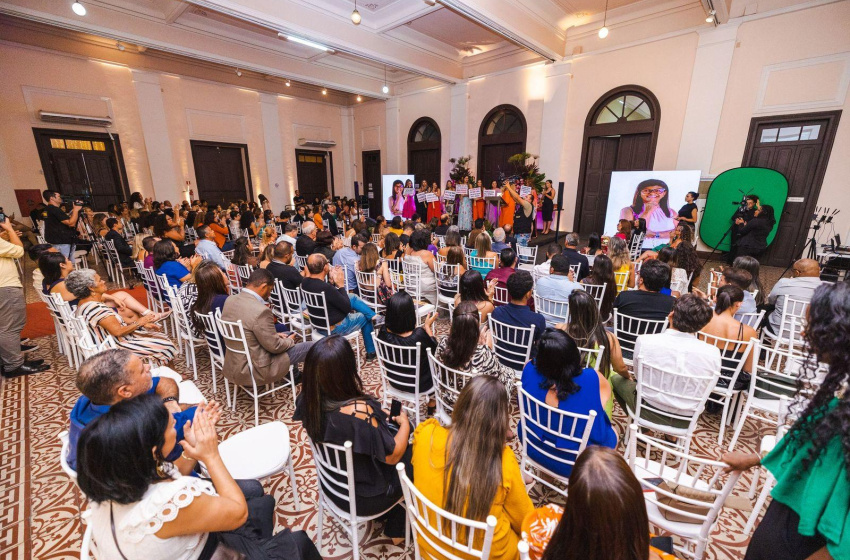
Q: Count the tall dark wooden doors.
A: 8